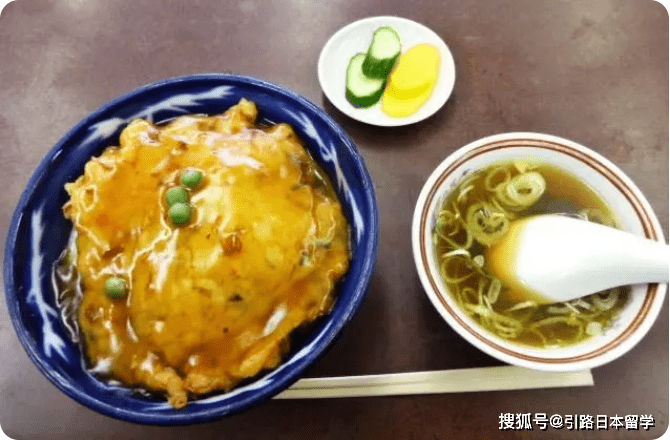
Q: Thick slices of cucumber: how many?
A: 2